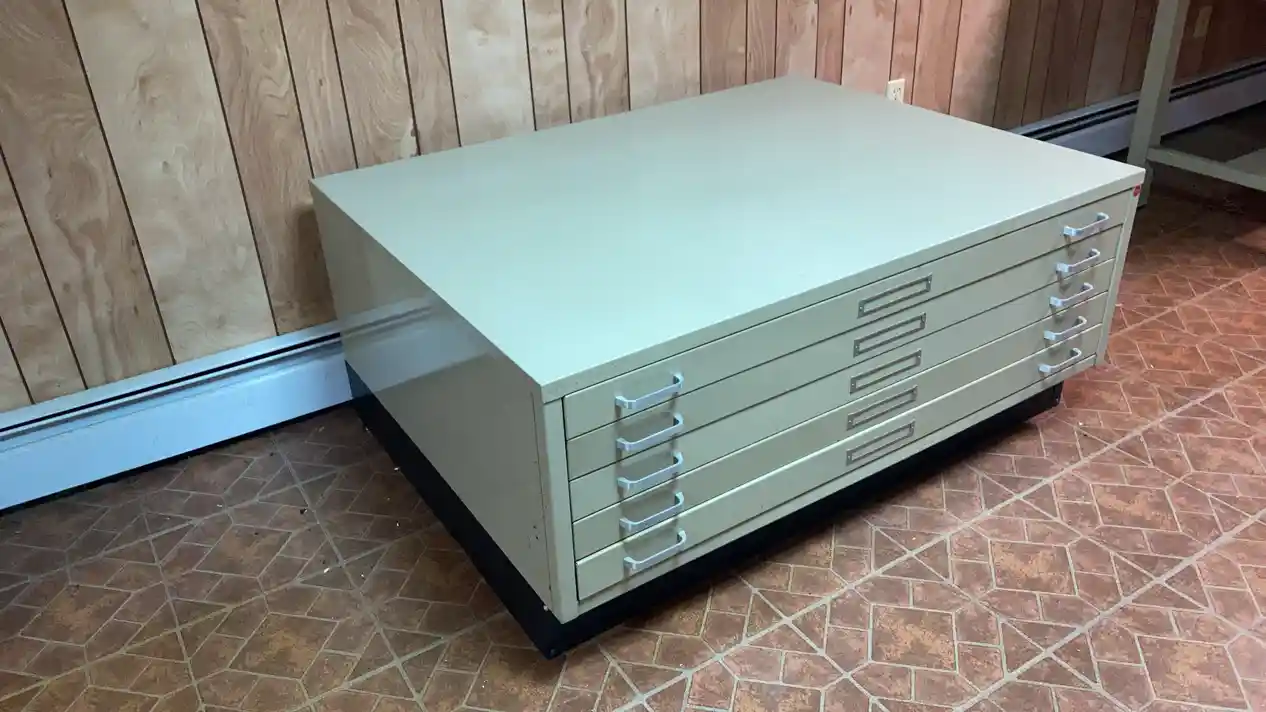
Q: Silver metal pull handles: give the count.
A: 10